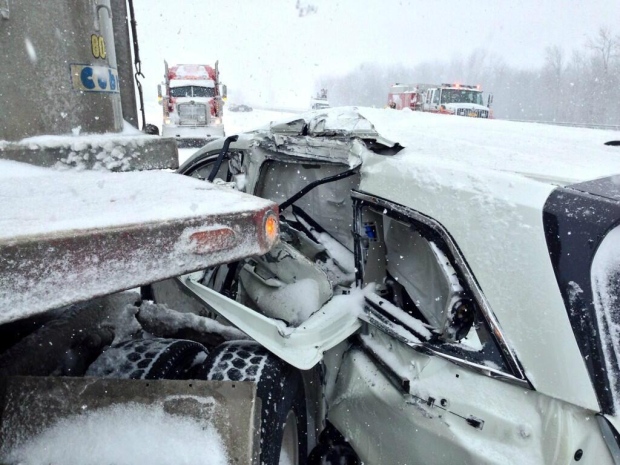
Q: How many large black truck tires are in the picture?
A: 2